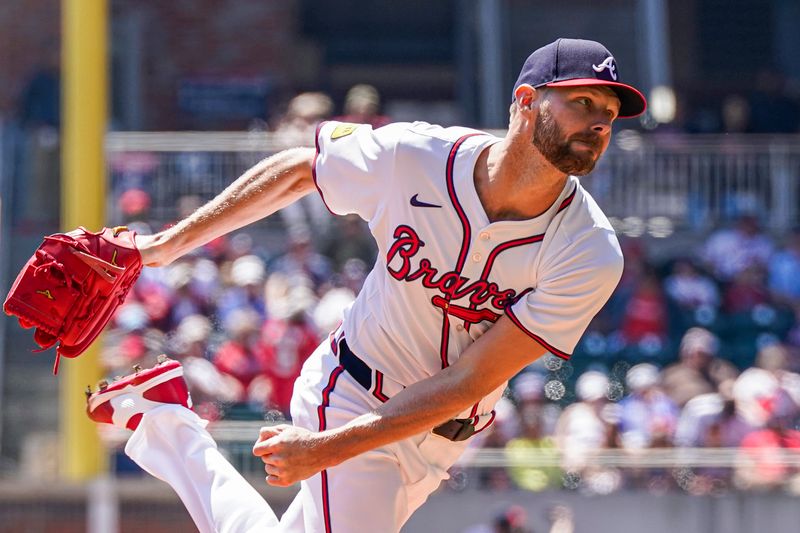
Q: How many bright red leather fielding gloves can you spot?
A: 1